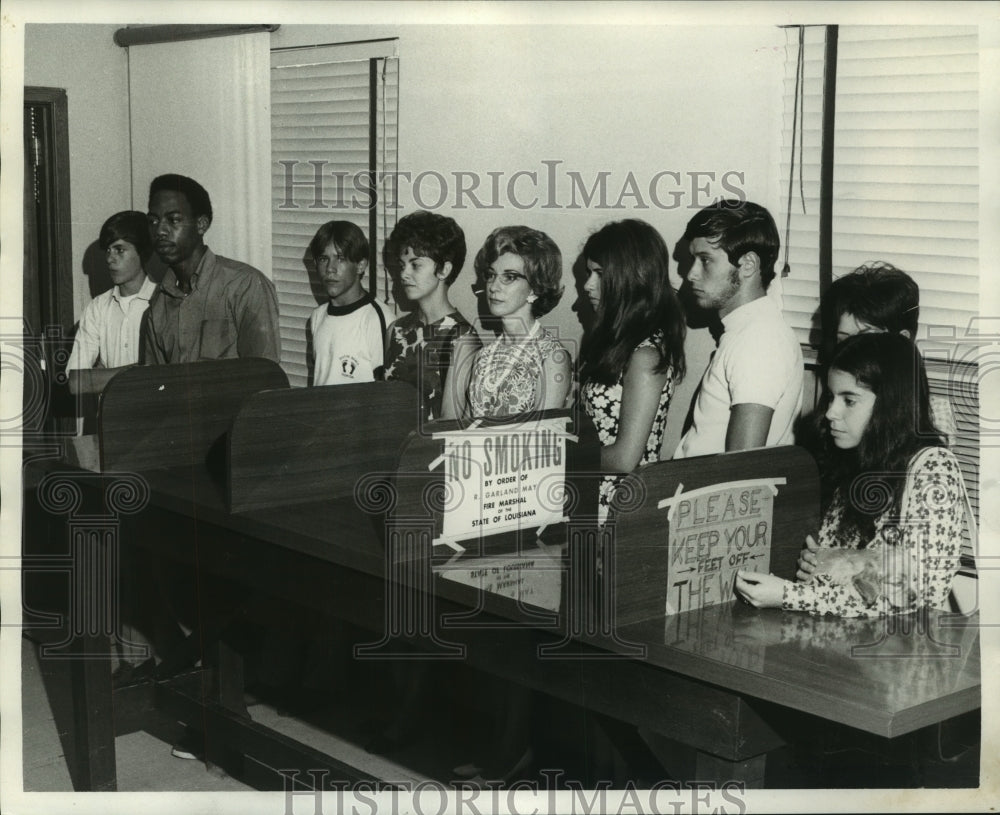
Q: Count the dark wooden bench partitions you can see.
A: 4